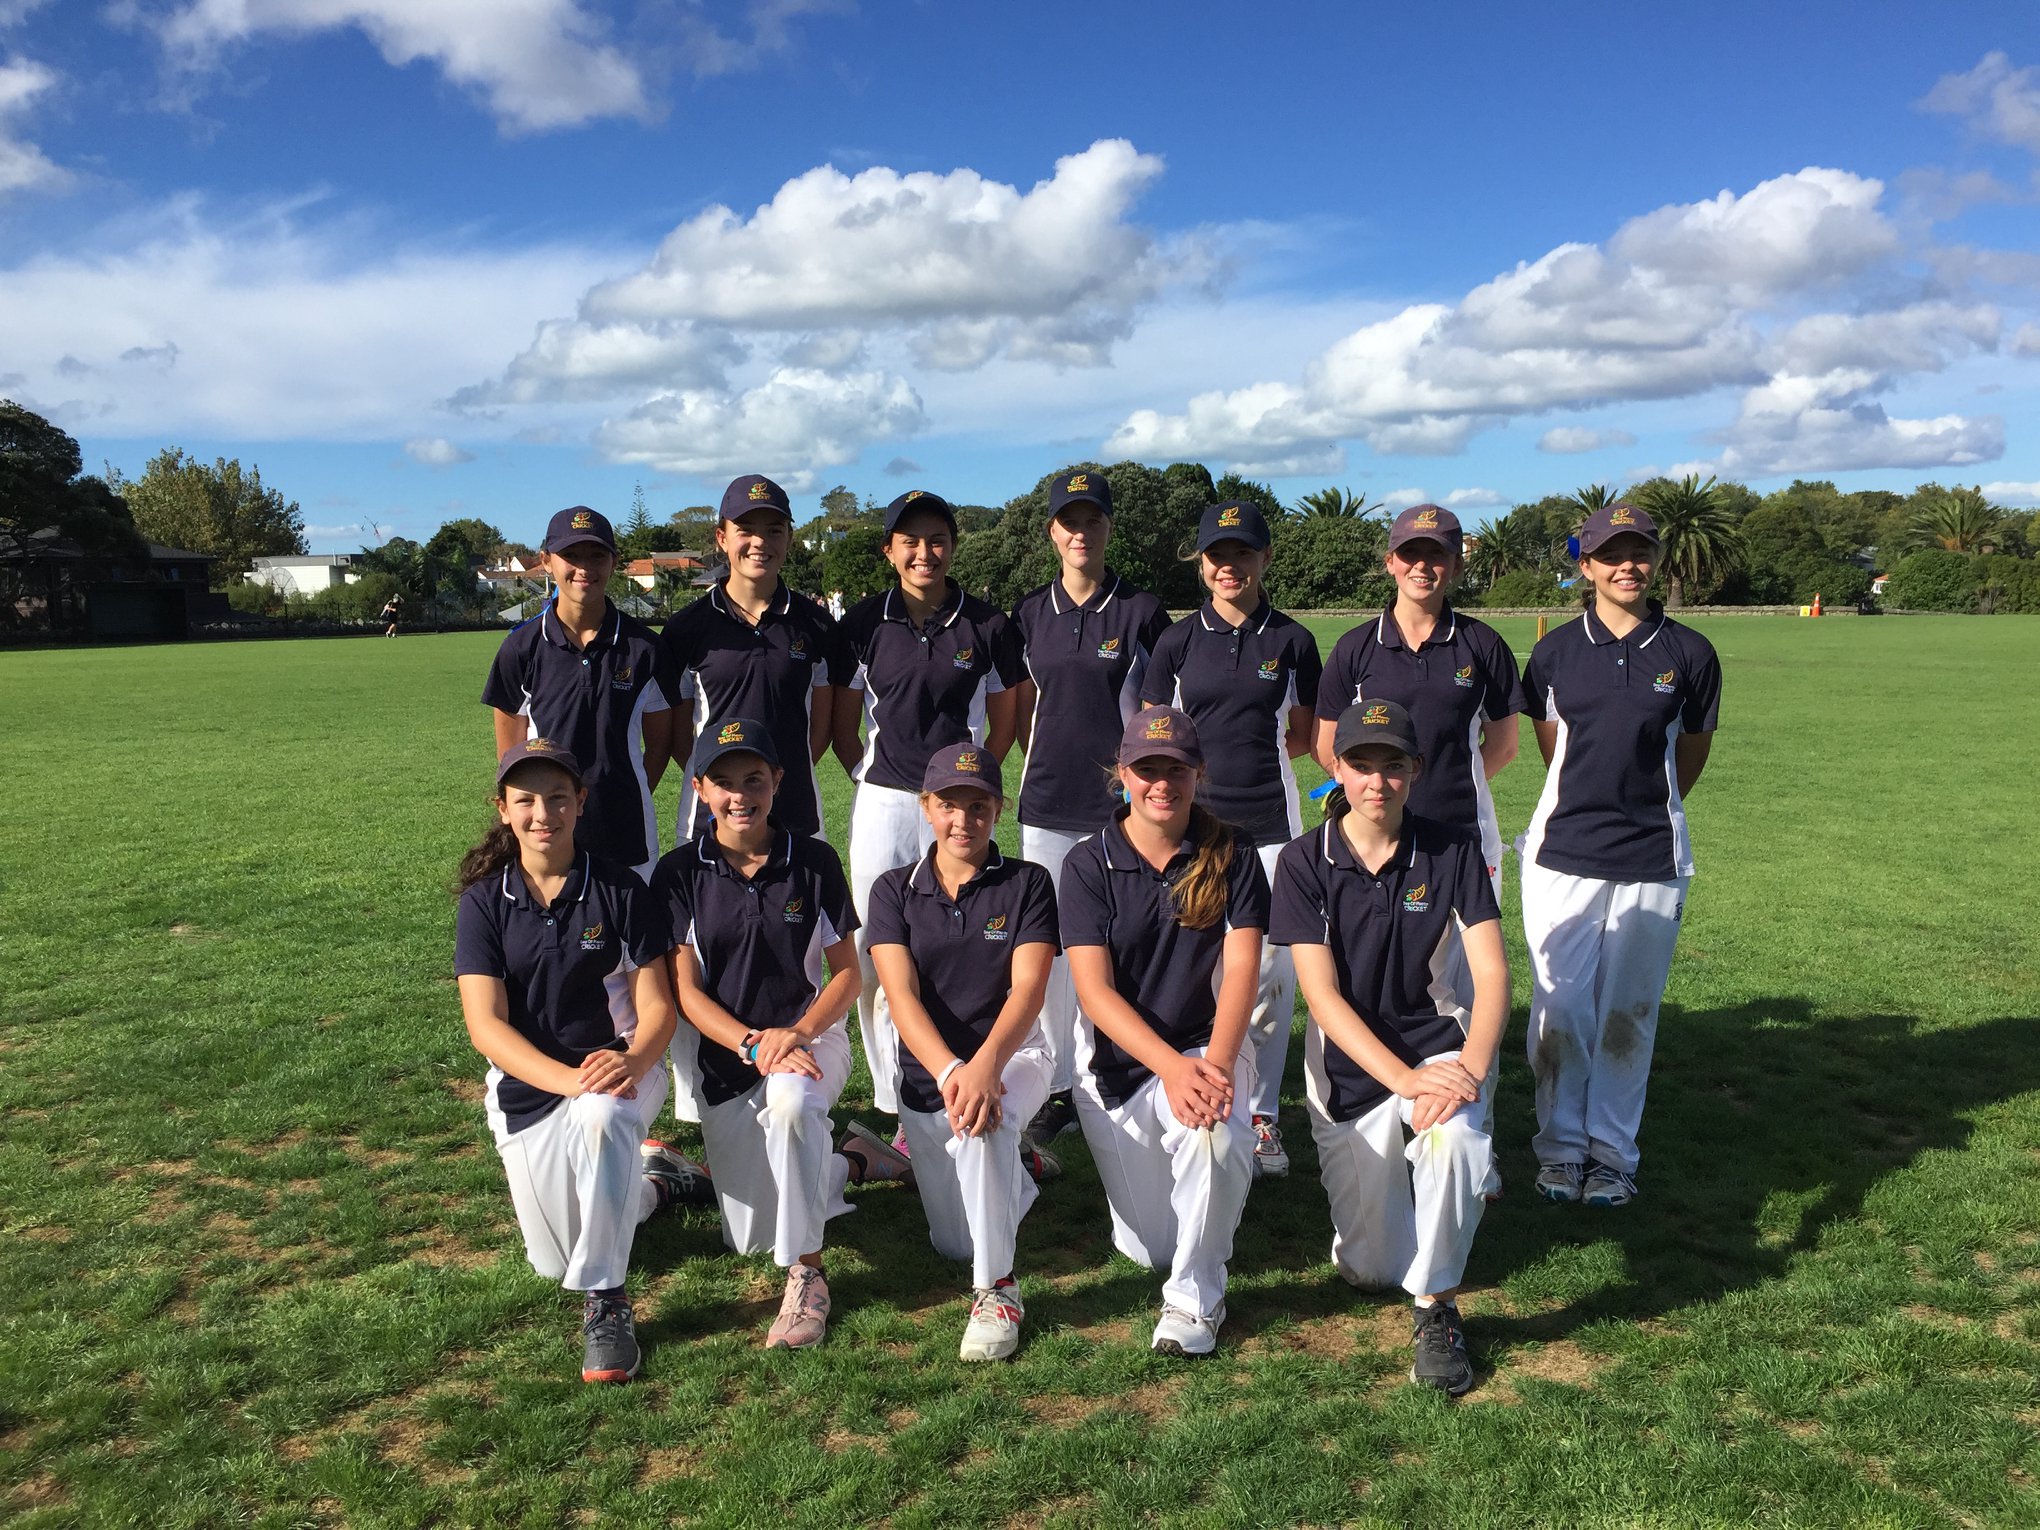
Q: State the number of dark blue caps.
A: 6